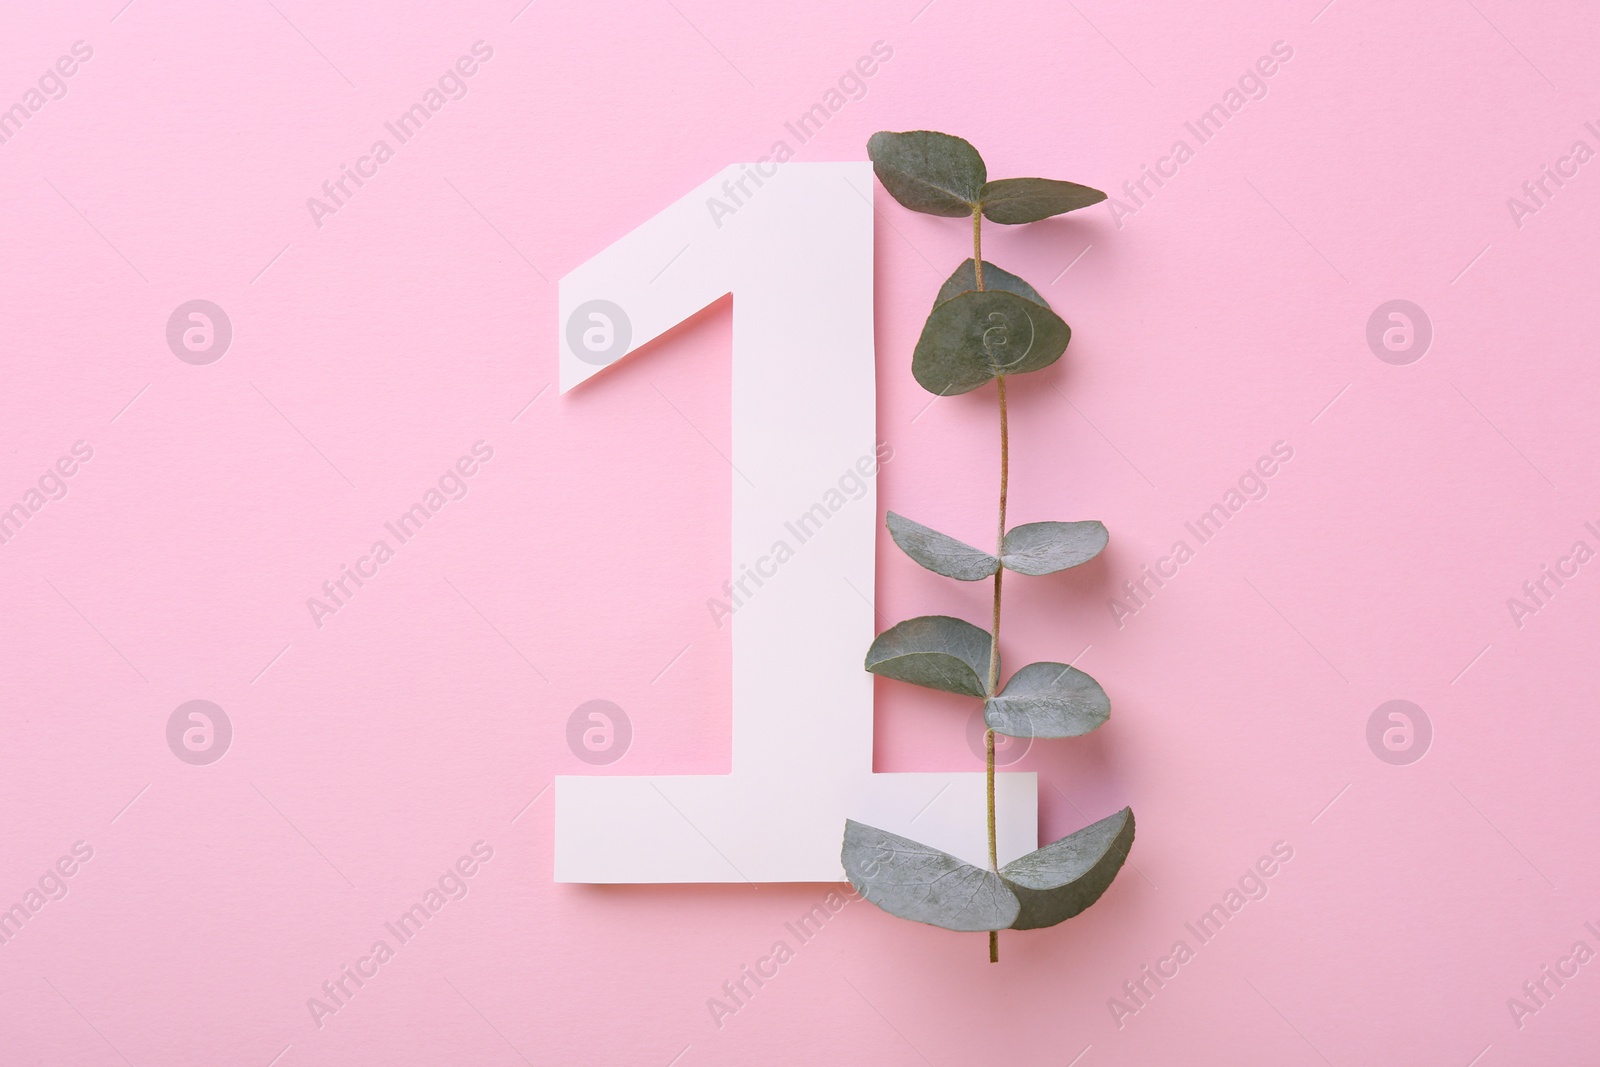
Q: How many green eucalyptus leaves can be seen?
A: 10